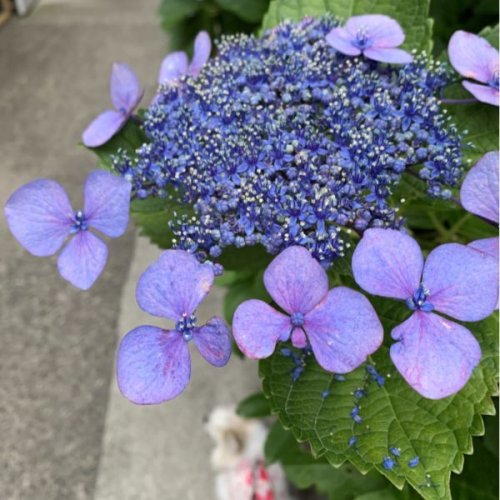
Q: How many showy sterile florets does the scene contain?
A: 9